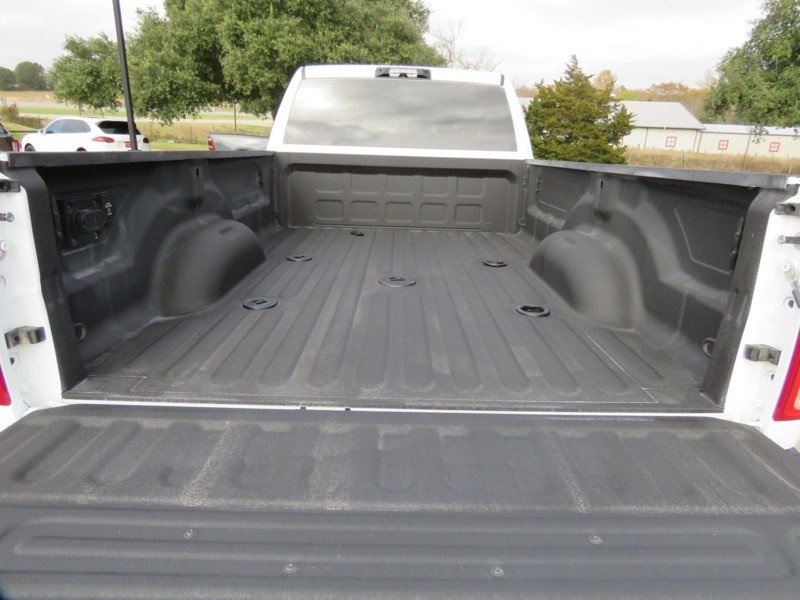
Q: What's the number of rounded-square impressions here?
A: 10